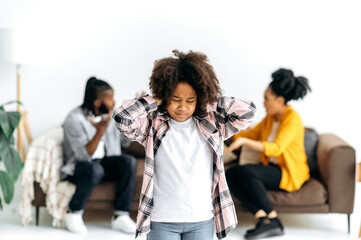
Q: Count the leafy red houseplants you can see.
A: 0